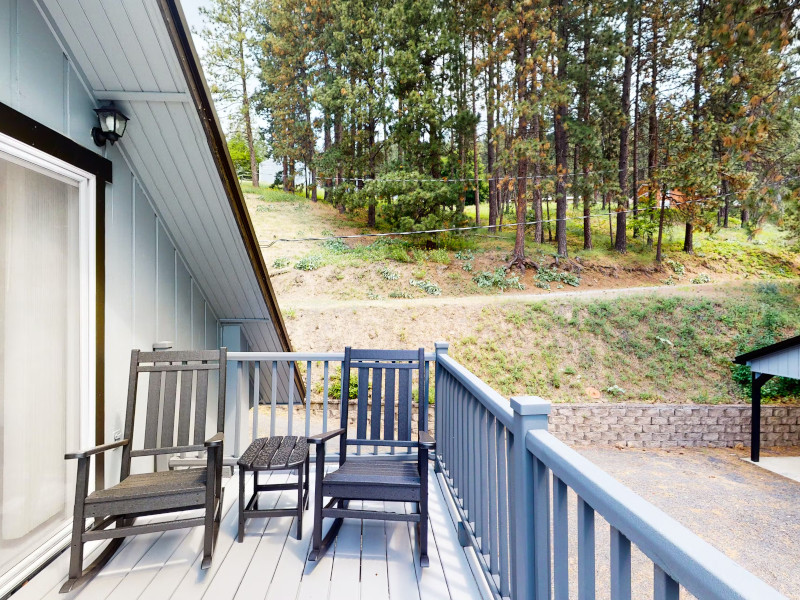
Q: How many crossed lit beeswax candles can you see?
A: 0